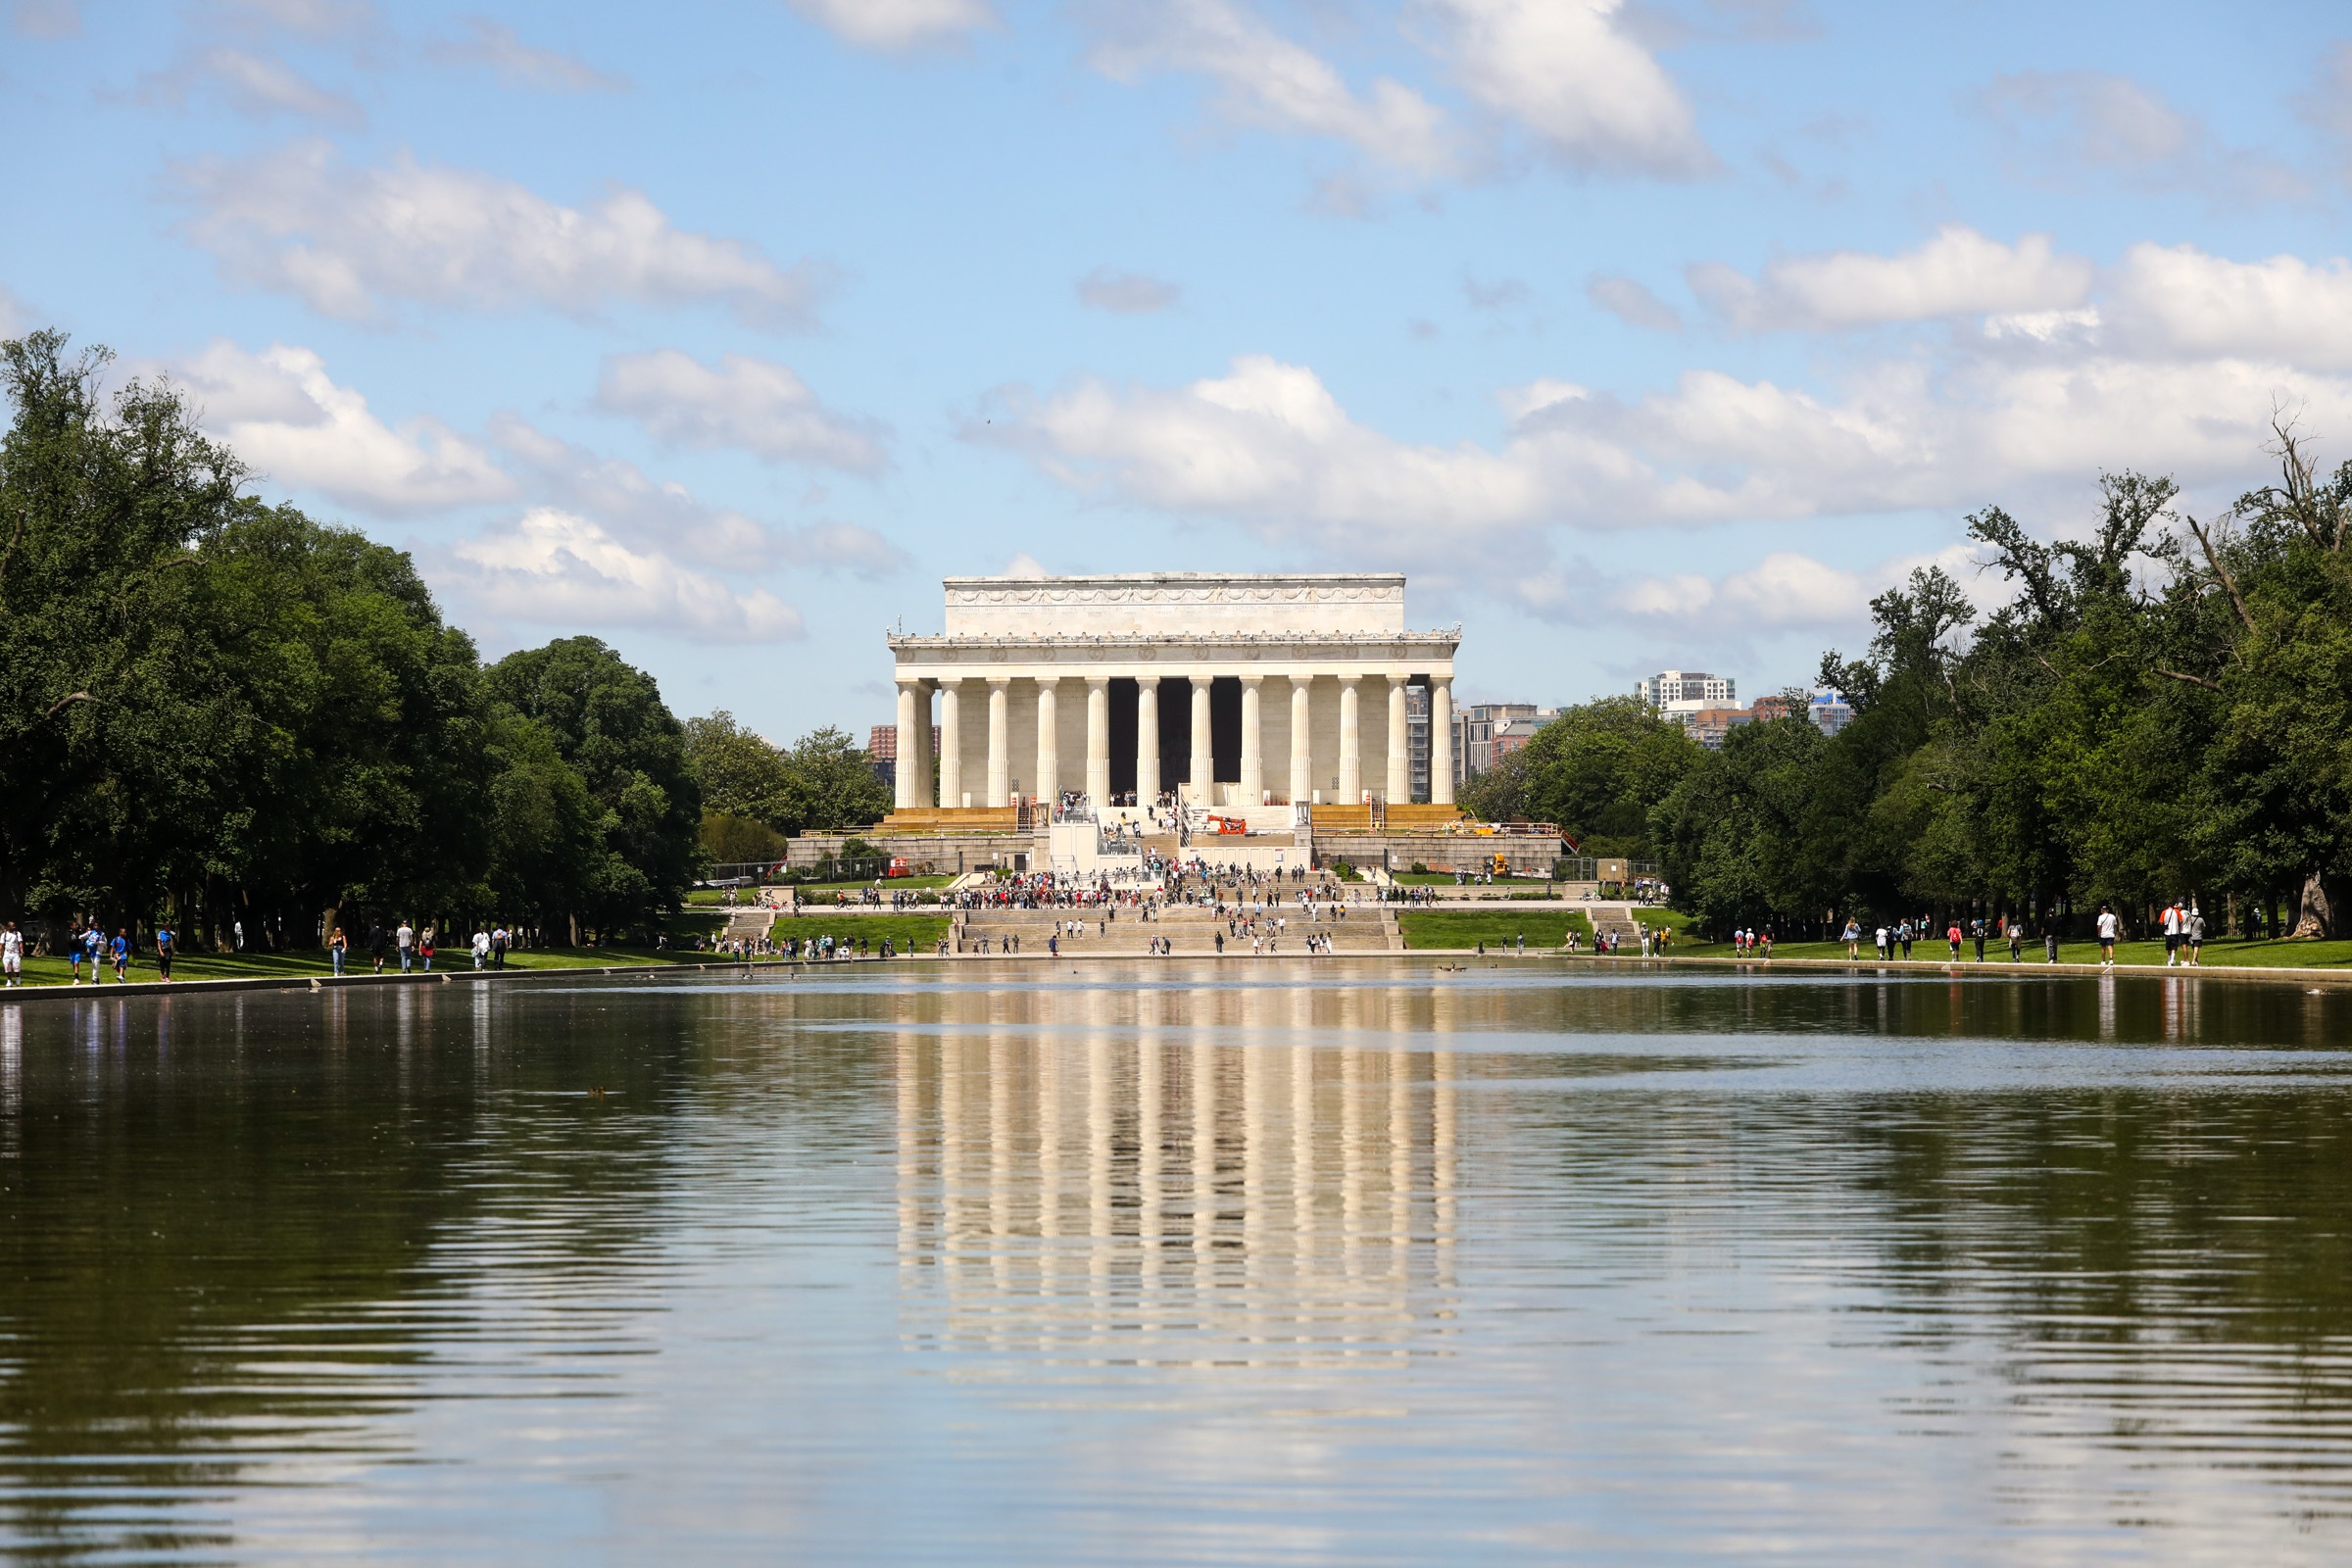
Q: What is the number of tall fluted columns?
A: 12